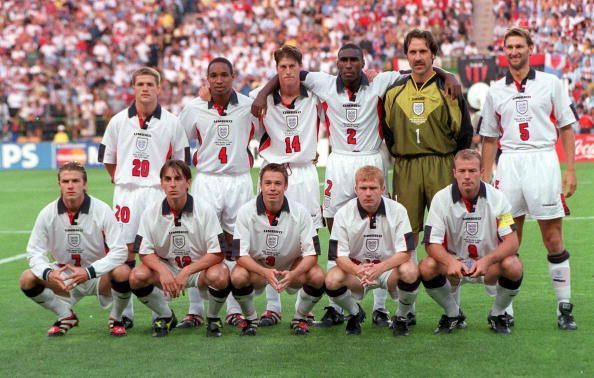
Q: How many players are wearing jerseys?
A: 11